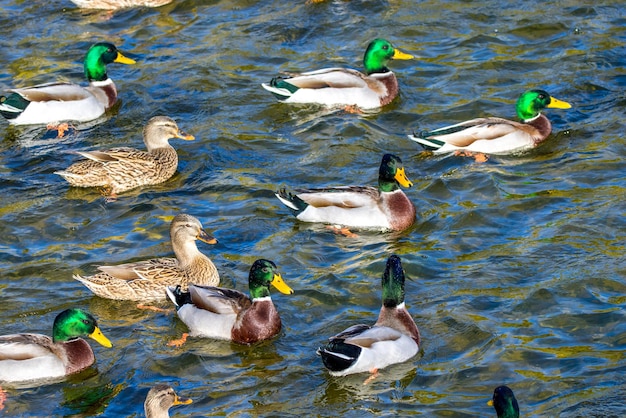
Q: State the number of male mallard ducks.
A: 8